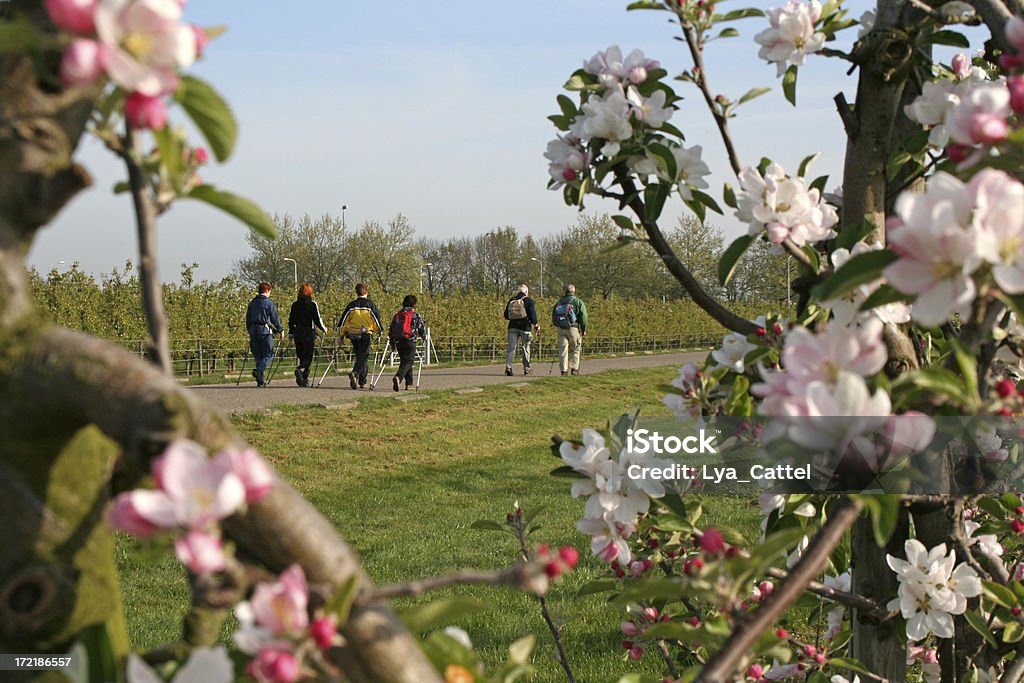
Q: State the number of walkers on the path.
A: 6